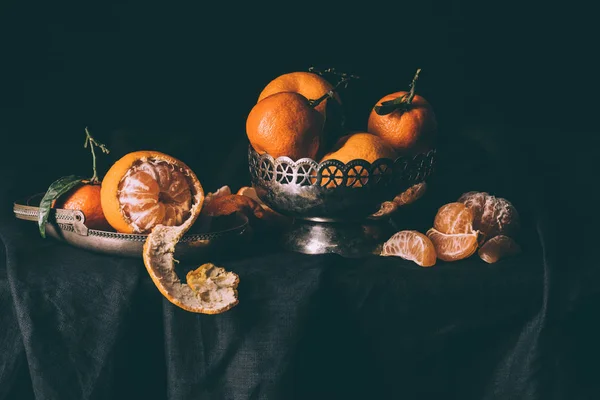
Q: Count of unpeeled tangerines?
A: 5